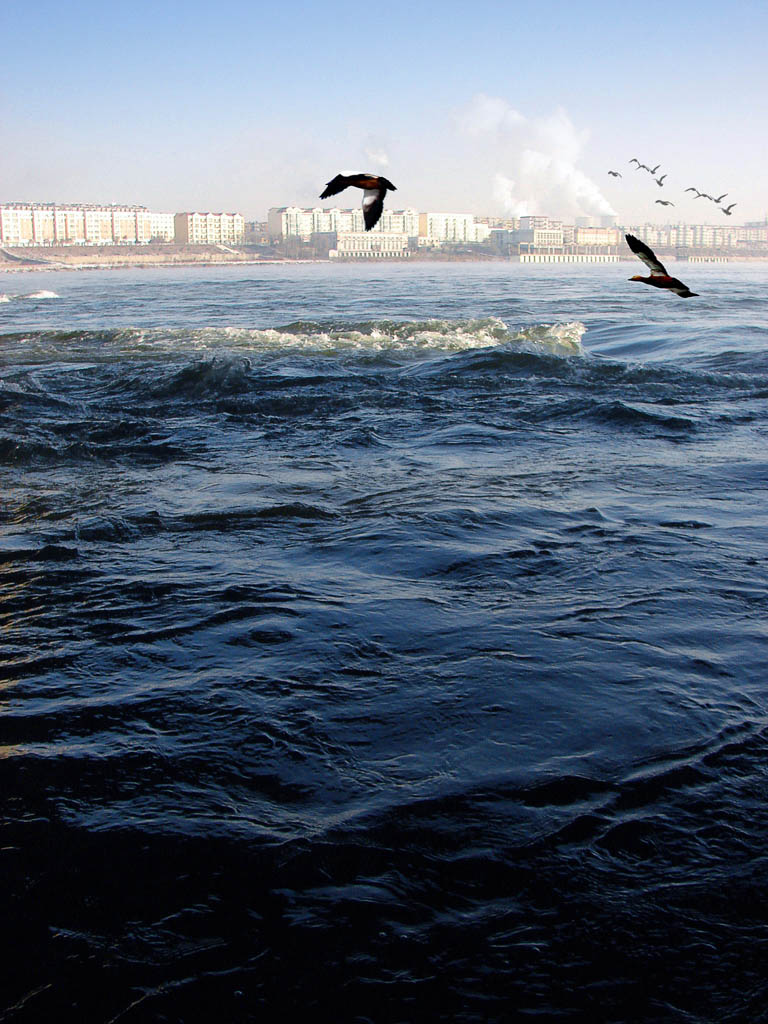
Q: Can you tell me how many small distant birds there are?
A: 10